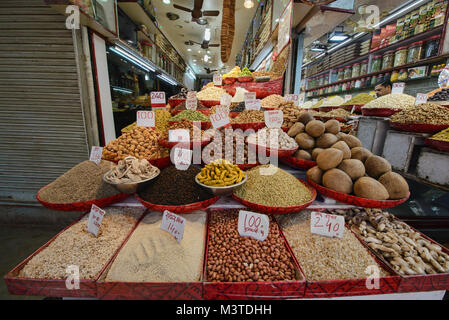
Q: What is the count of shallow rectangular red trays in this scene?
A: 5